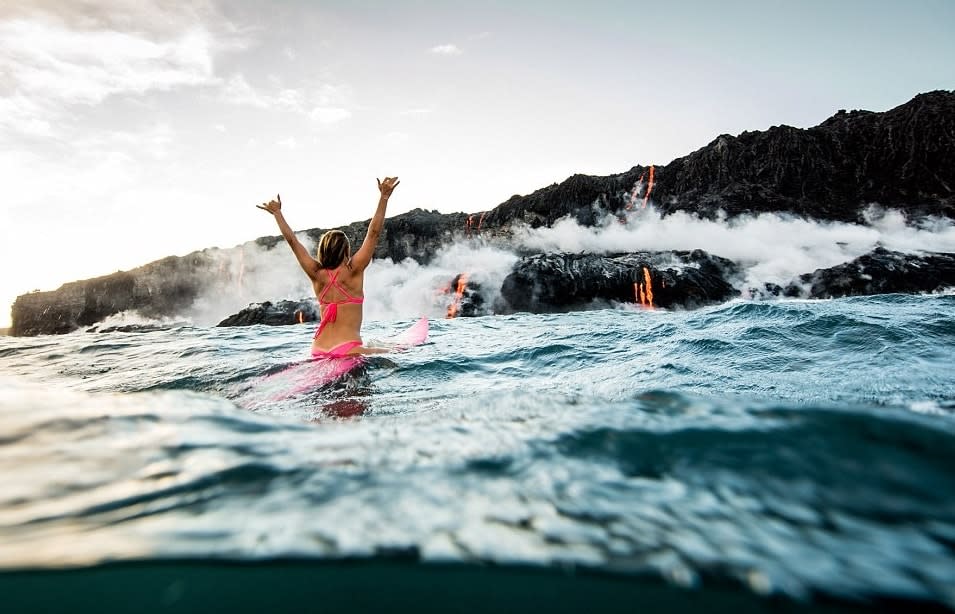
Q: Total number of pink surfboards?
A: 1